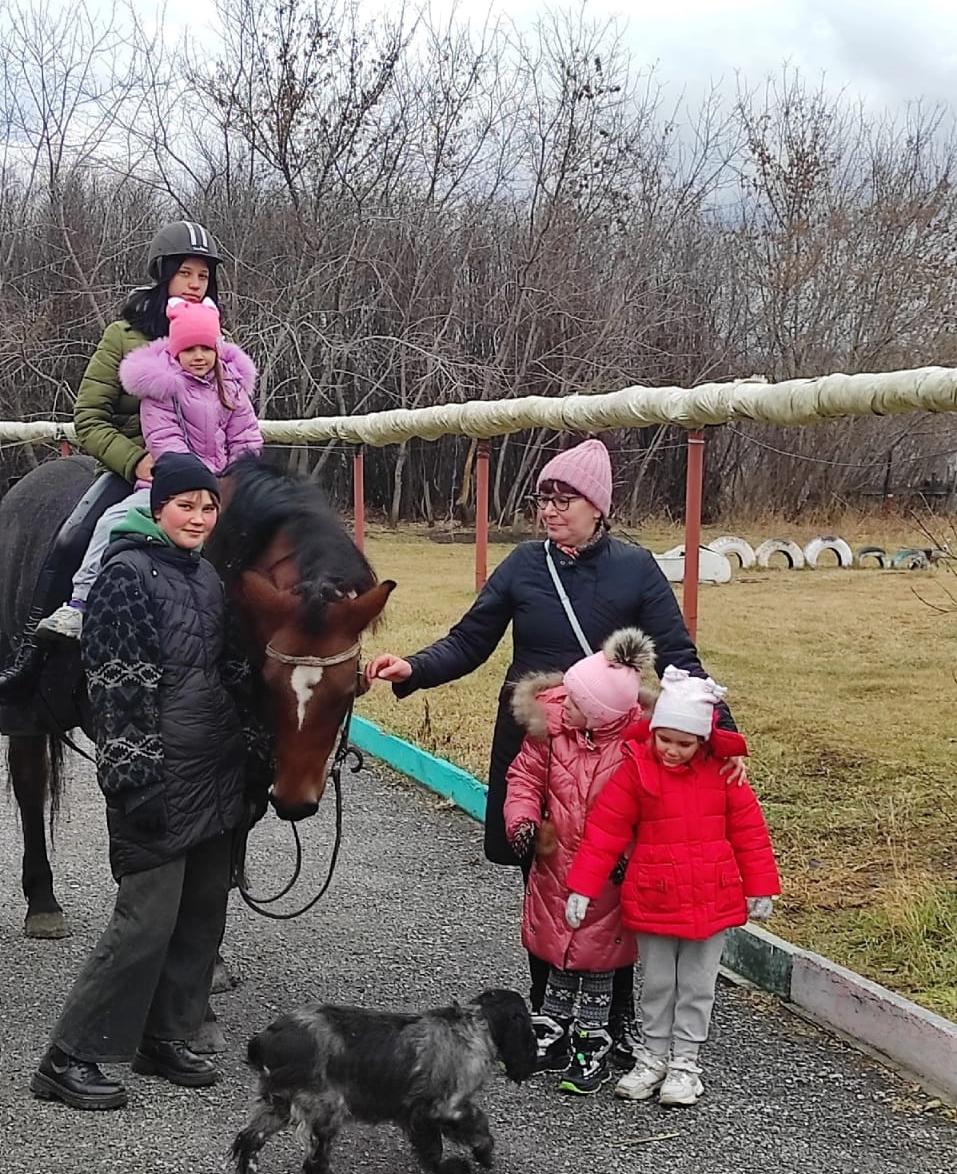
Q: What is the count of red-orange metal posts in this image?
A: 4